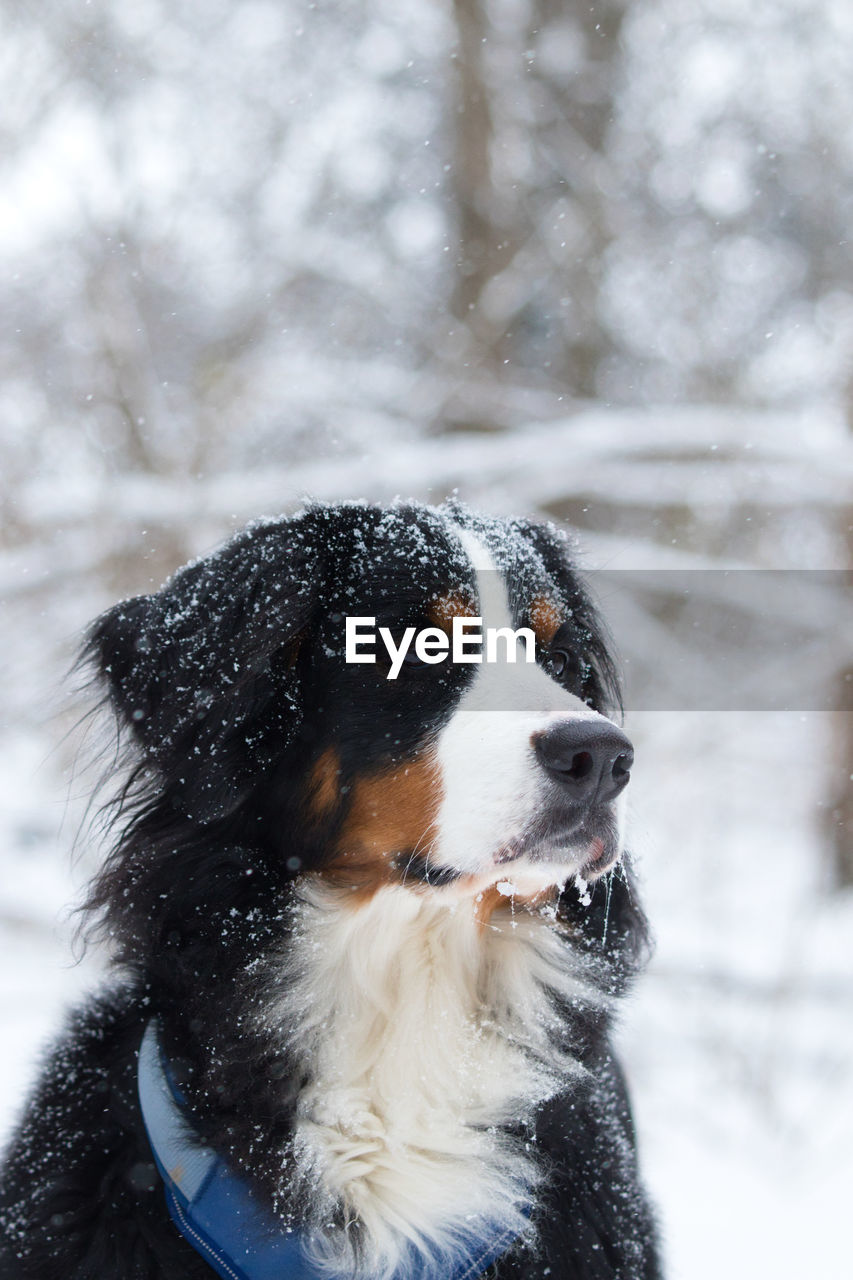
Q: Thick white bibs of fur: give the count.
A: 1